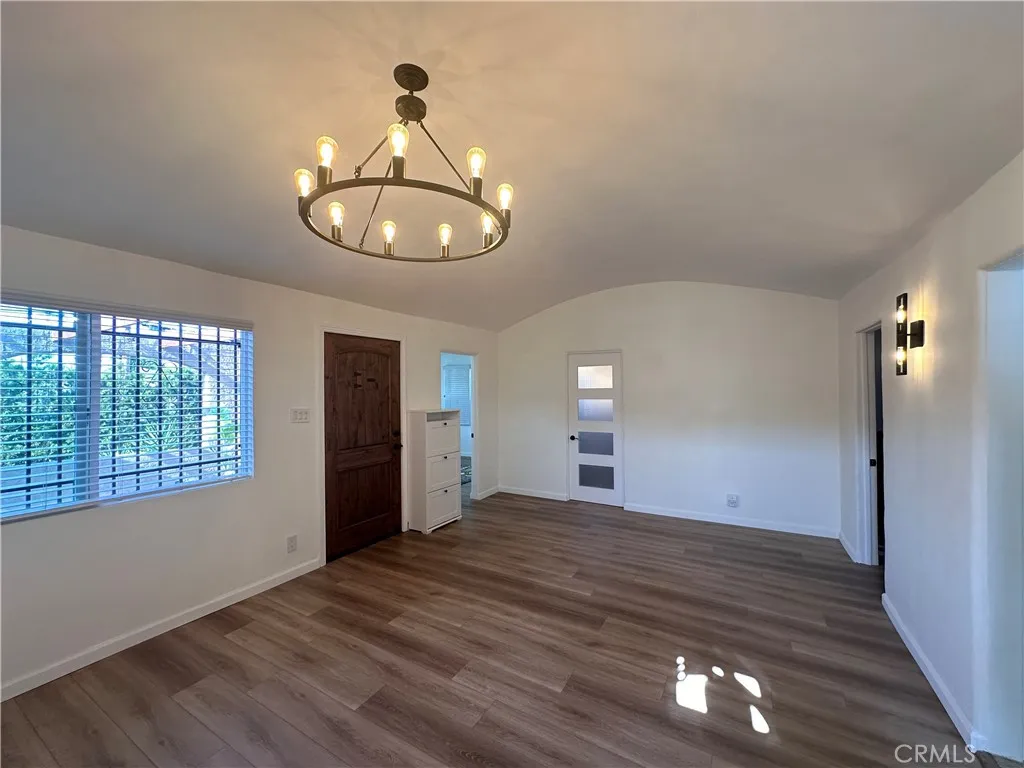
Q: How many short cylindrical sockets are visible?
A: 9